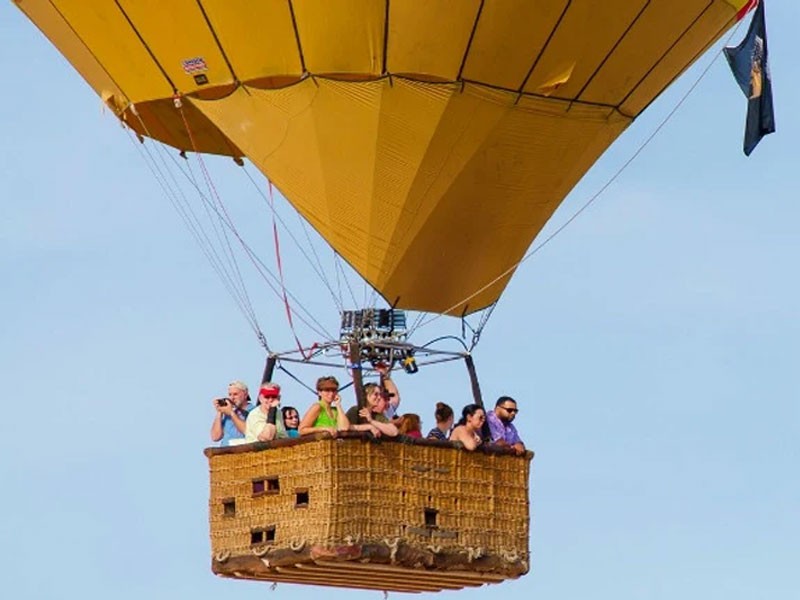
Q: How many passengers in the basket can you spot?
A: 10